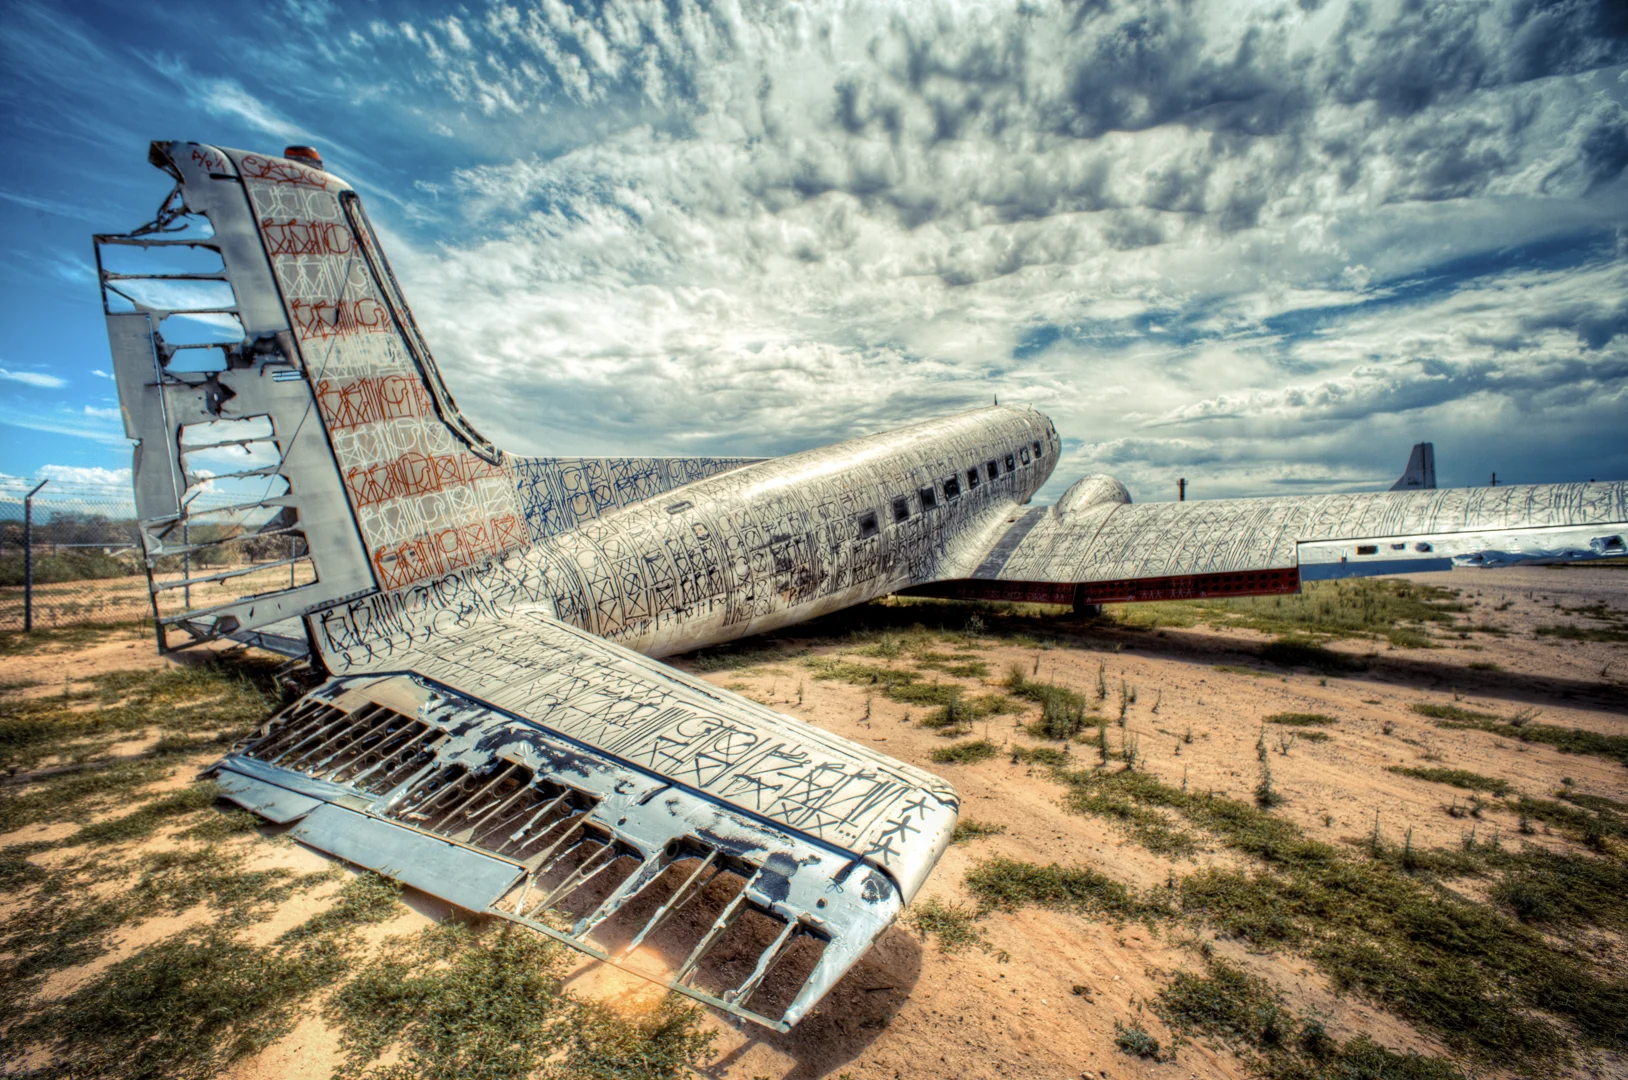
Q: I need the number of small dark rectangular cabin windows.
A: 9